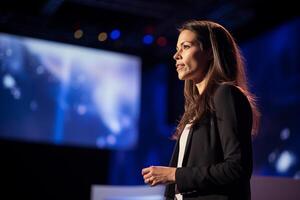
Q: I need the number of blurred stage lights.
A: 5